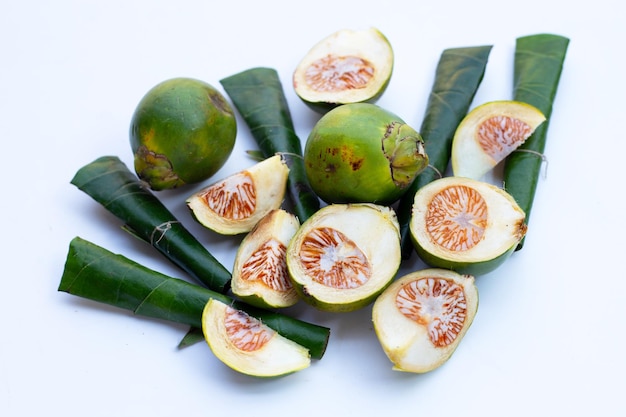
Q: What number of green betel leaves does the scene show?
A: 5